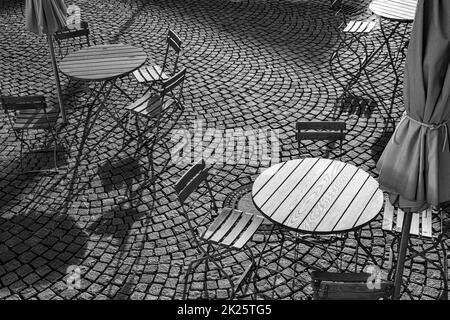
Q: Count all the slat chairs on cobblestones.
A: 9